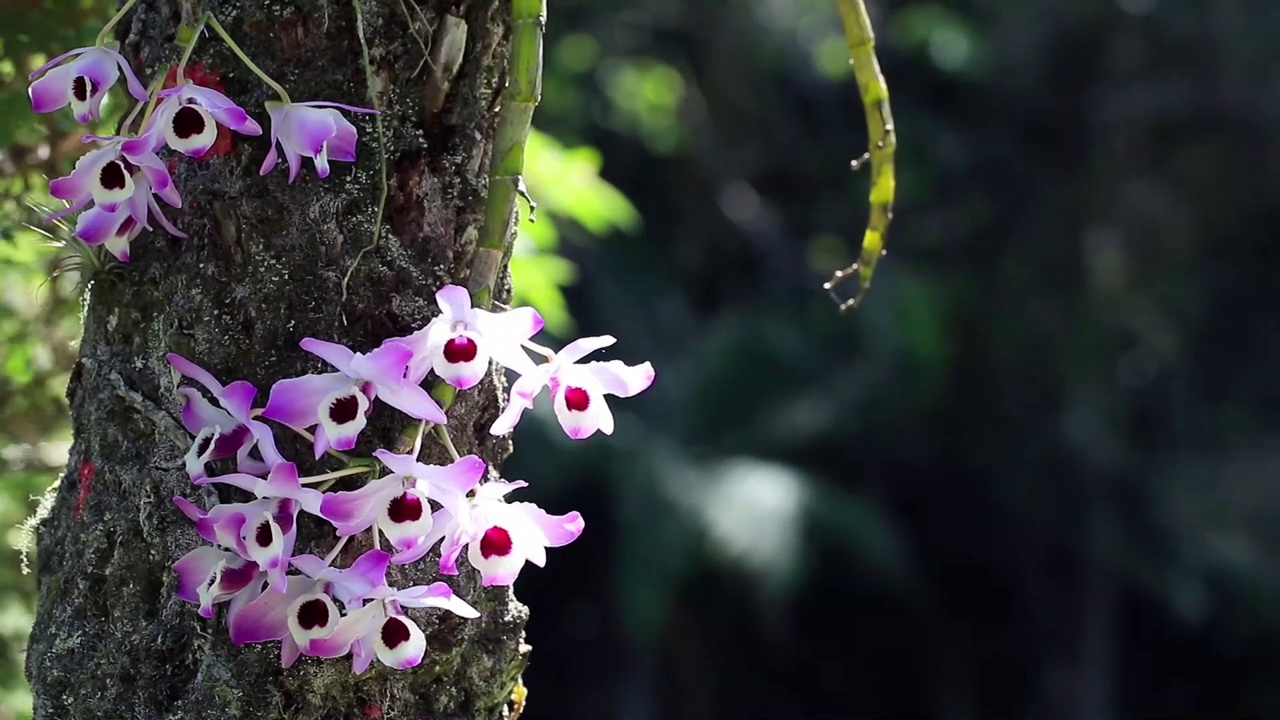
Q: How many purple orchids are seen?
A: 15